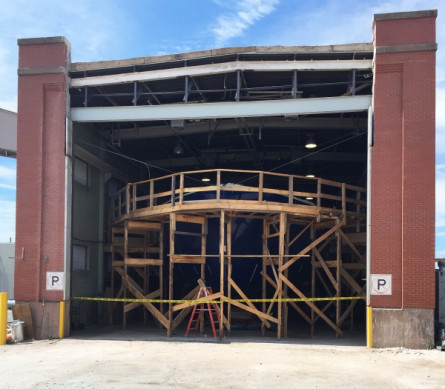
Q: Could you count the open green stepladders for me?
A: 0